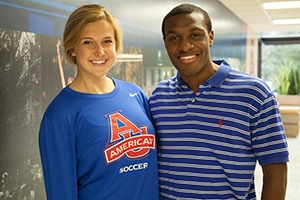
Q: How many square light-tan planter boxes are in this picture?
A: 1